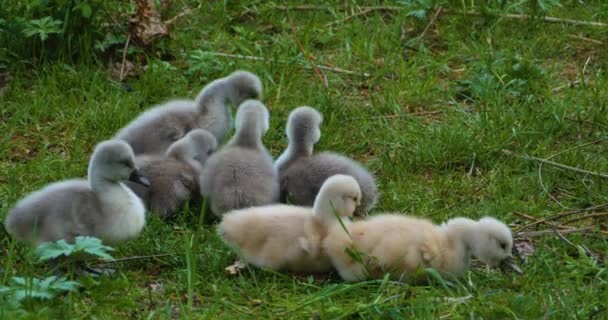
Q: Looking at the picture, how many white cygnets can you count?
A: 2